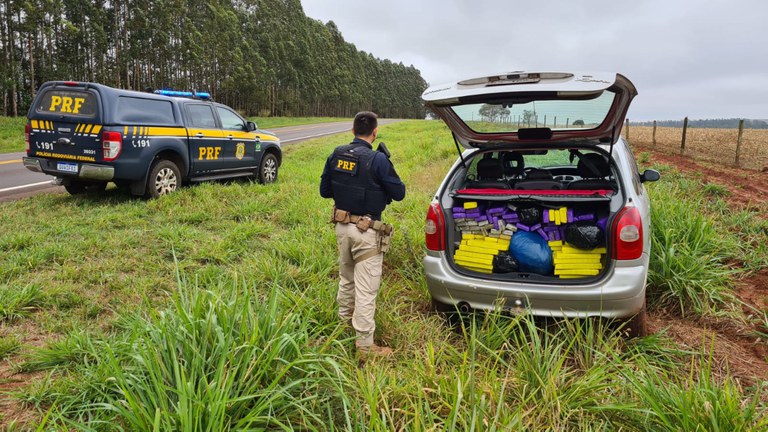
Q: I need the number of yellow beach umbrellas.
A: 0